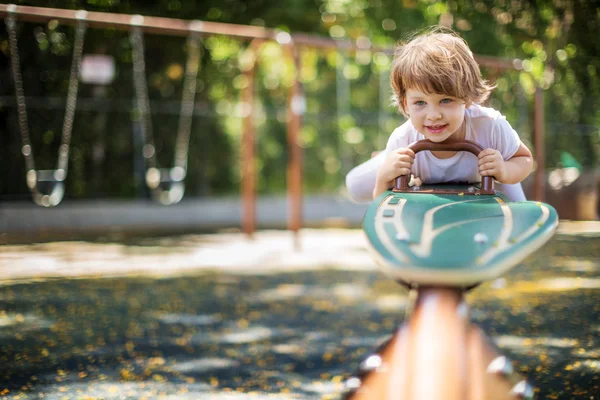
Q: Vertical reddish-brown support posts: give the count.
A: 3